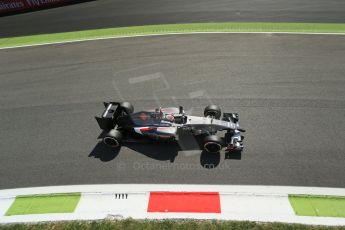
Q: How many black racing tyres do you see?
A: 4